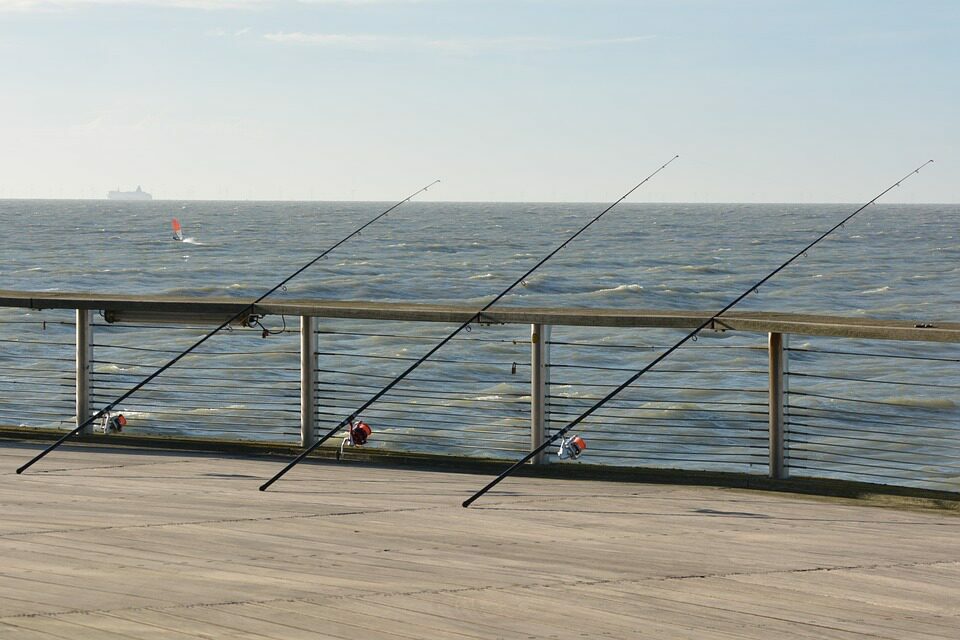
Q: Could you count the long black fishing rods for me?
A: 3